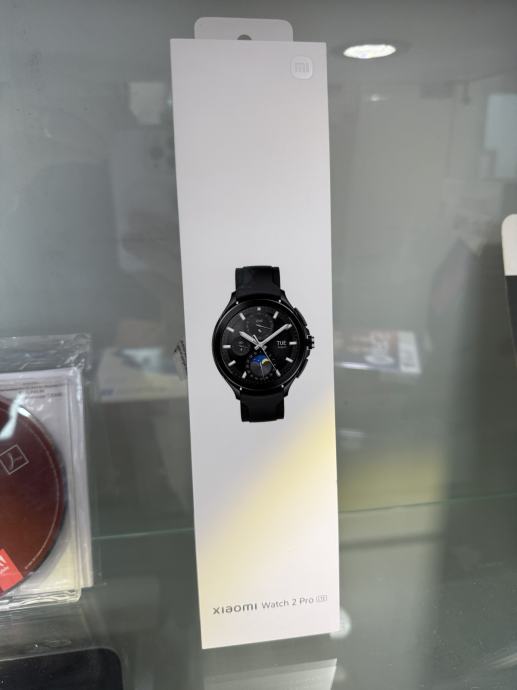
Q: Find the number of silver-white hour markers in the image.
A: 11